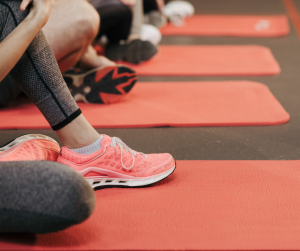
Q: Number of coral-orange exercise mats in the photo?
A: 4